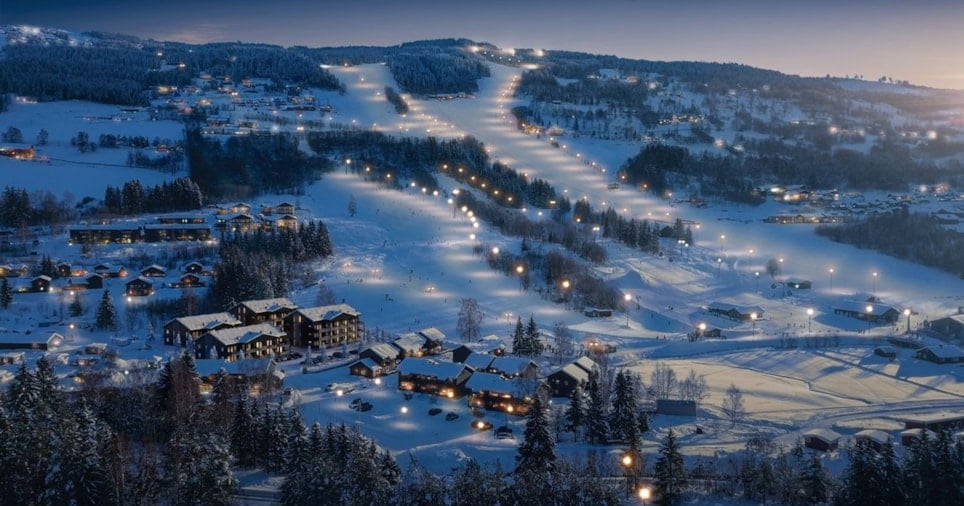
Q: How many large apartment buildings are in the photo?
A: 4